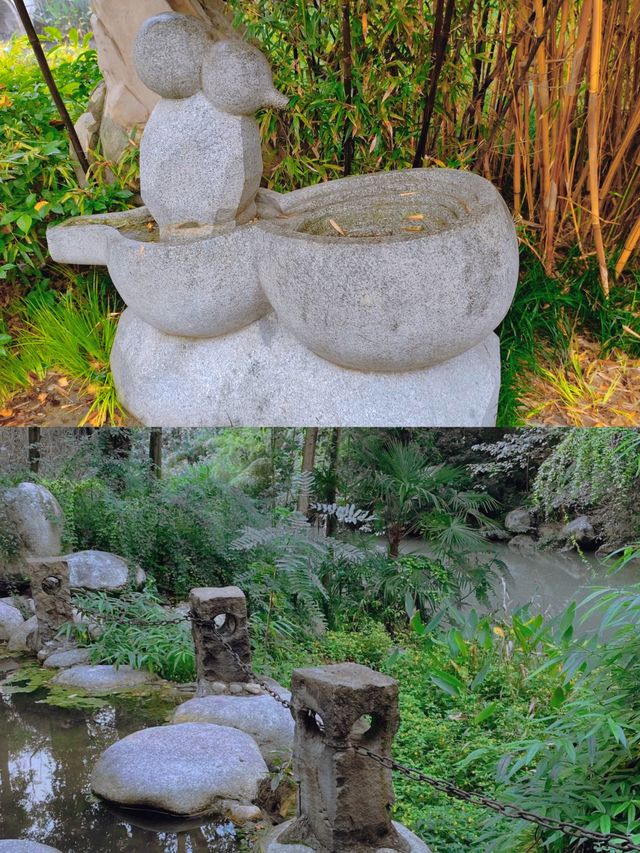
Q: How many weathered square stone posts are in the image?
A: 3